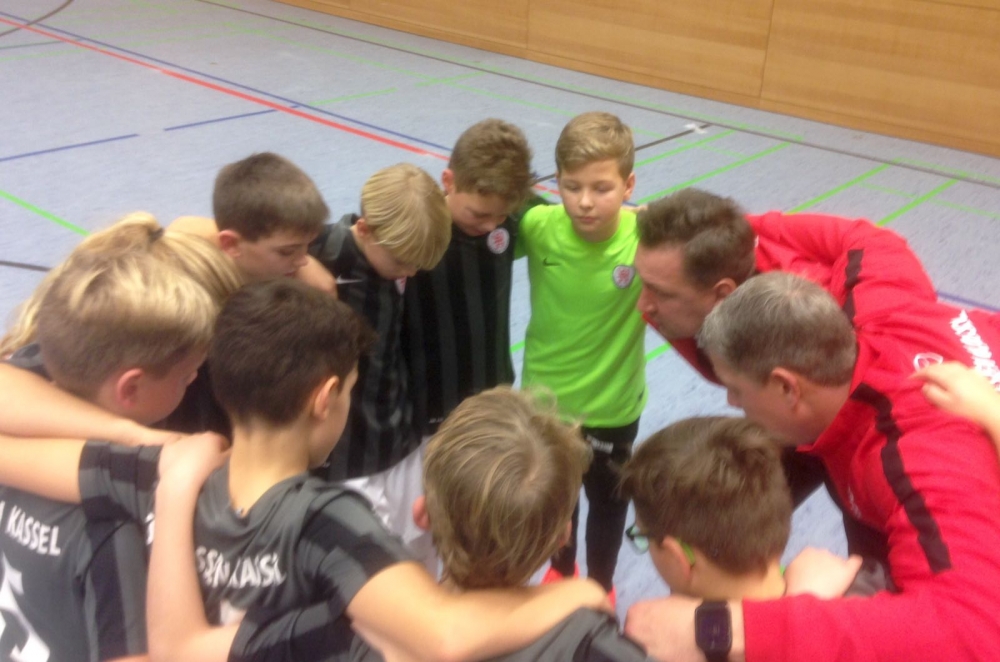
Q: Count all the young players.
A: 9